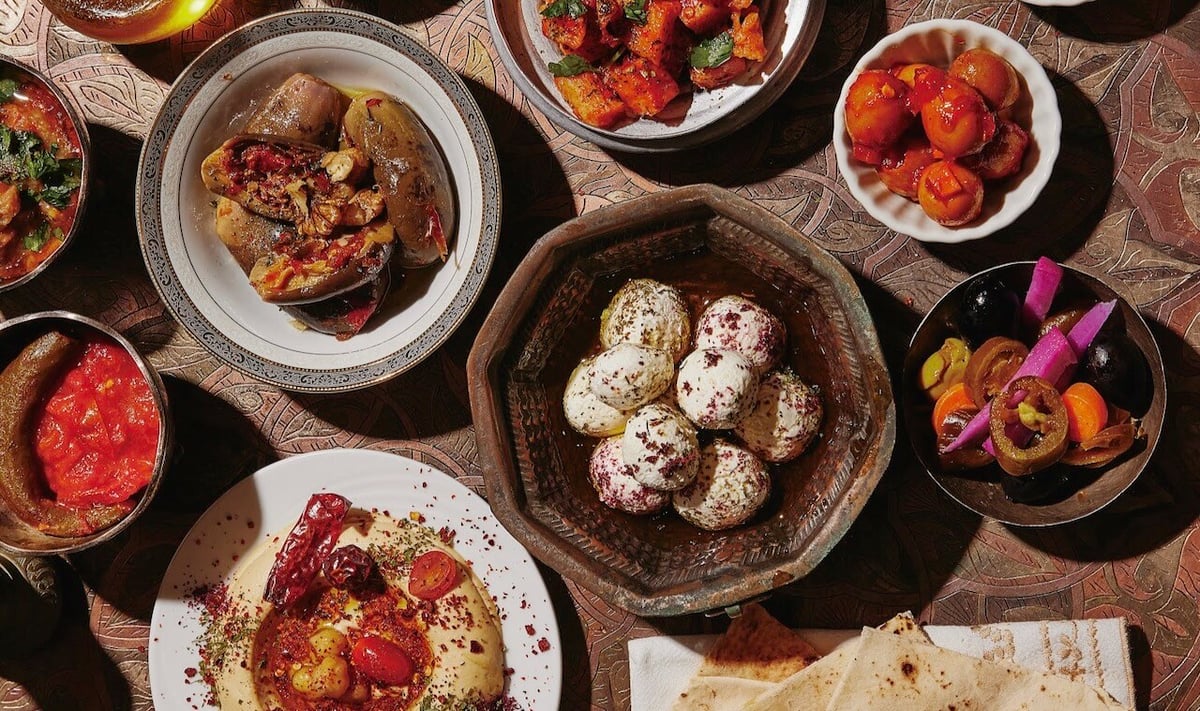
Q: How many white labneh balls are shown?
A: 9